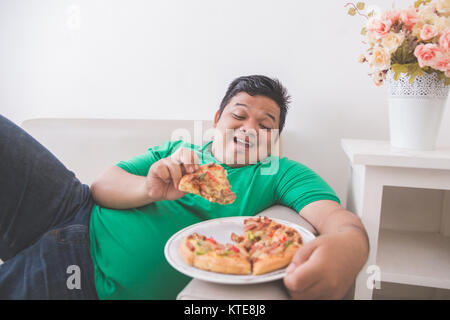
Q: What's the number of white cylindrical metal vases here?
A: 1